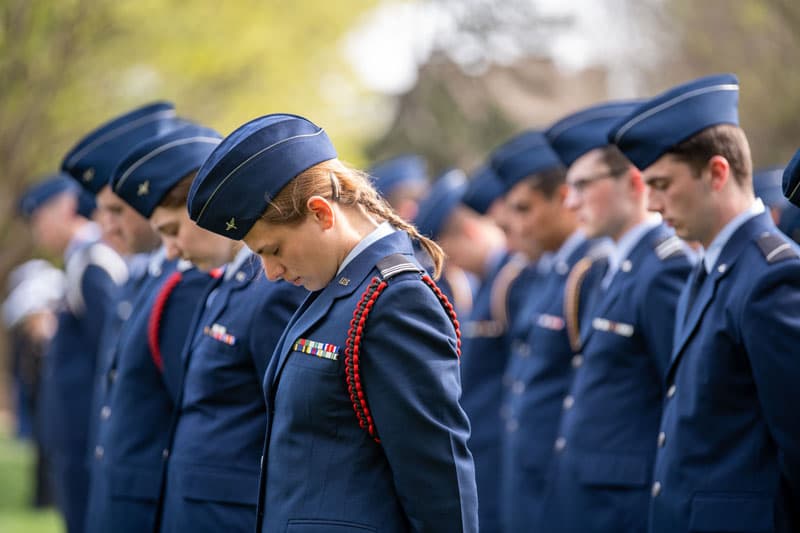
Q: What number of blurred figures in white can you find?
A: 1